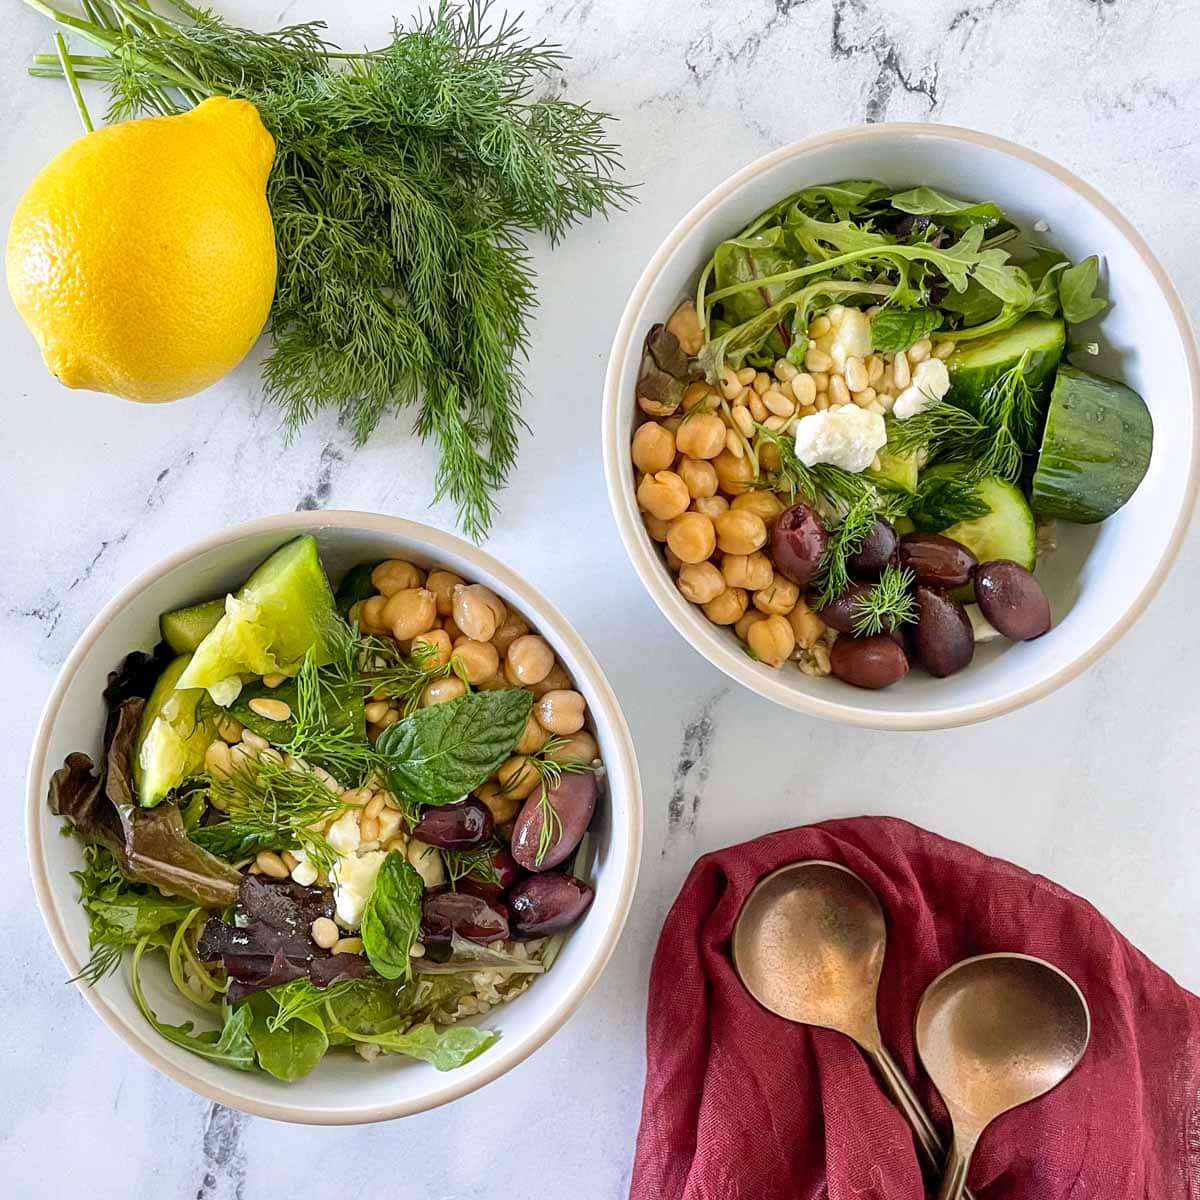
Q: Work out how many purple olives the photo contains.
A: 12